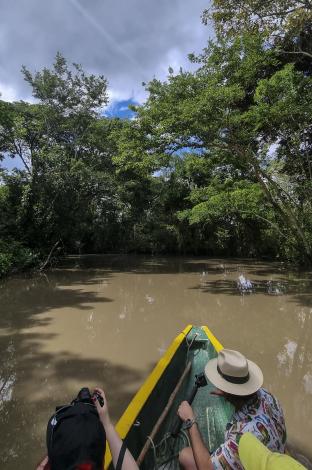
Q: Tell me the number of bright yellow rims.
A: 2